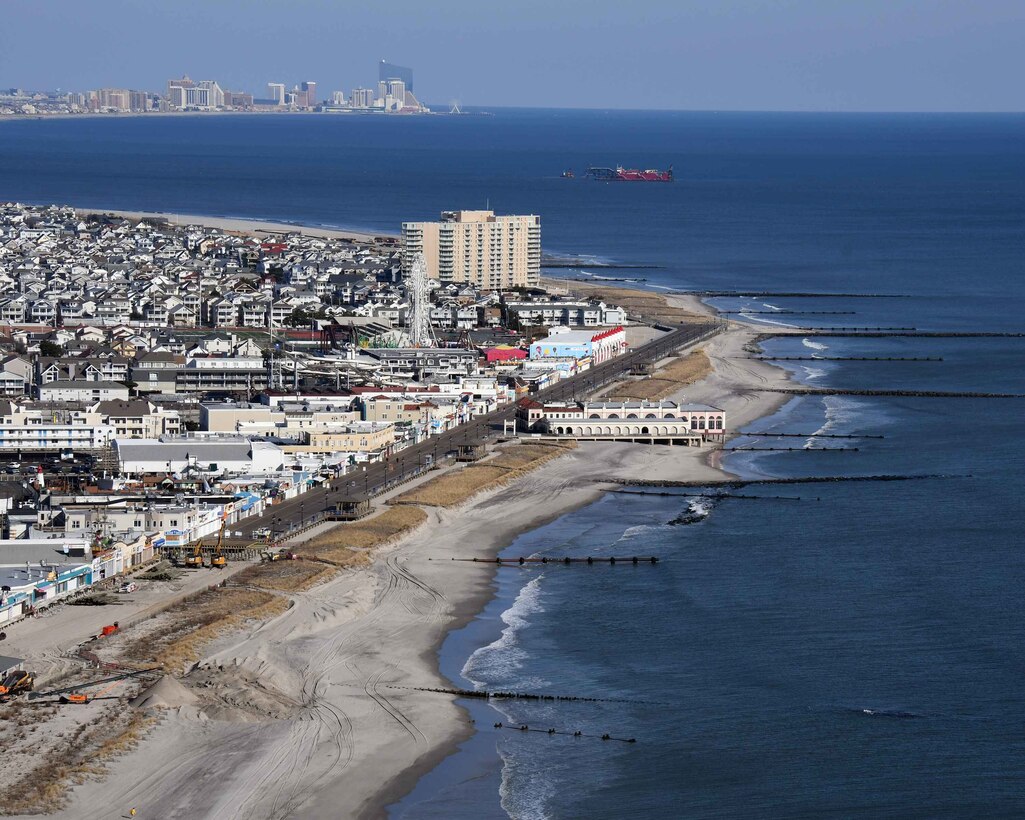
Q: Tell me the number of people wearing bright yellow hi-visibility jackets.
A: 1